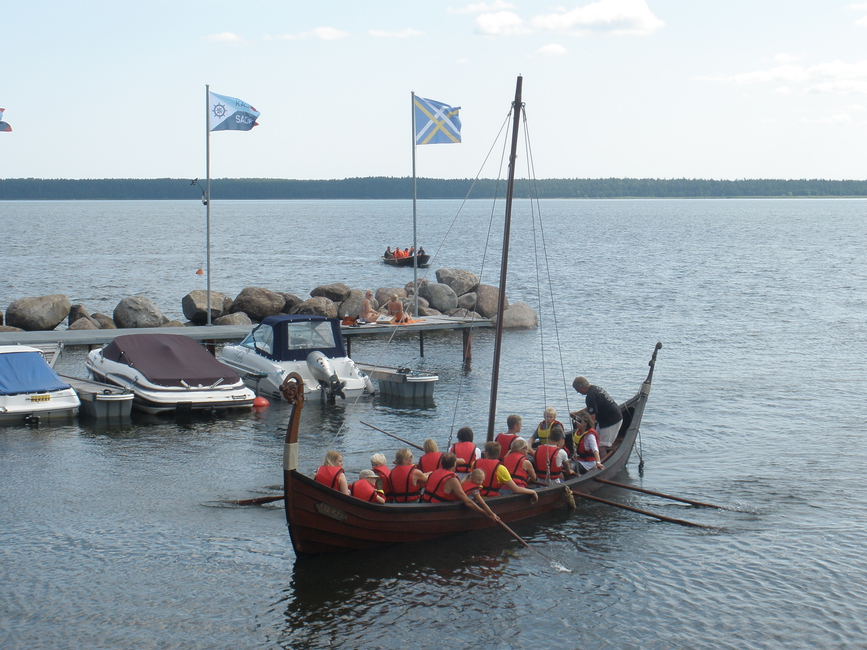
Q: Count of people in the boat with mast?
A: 15